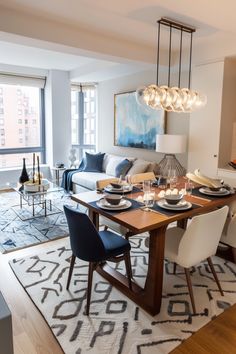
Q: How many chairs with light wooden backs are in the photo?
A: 2